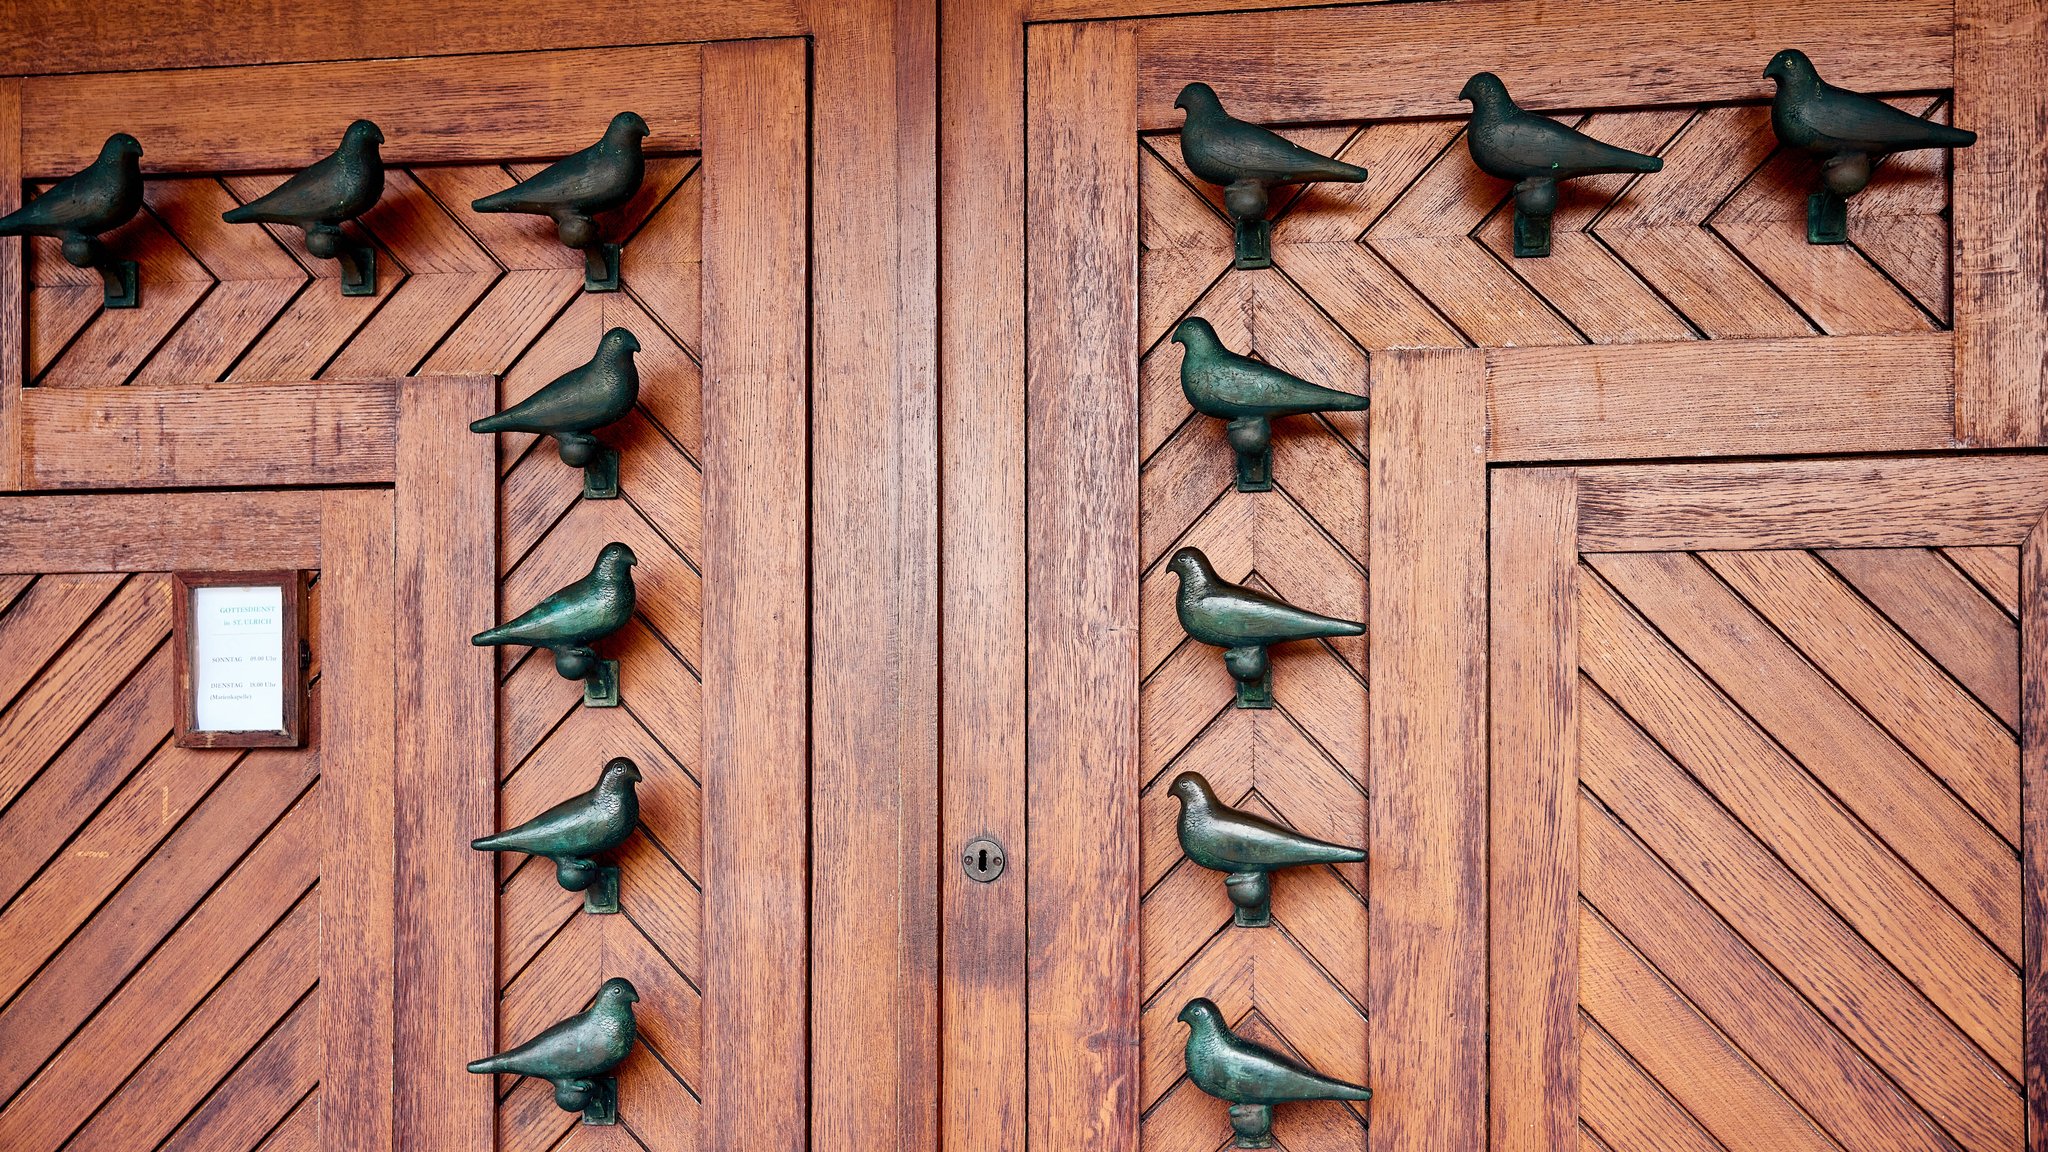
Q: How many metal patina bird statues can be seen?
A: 14